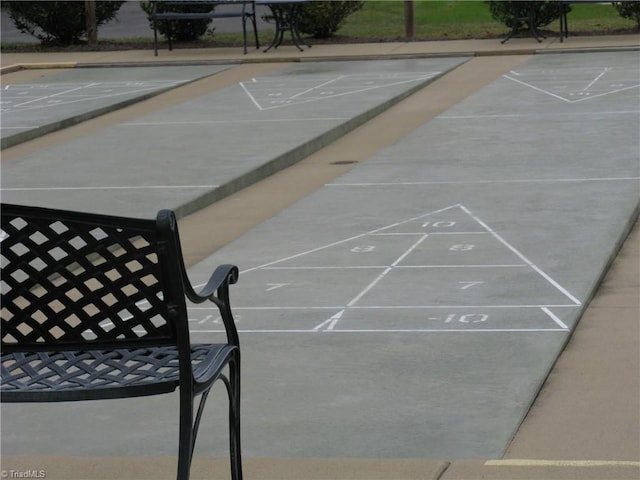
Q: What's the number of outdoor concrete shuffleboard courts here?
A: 3